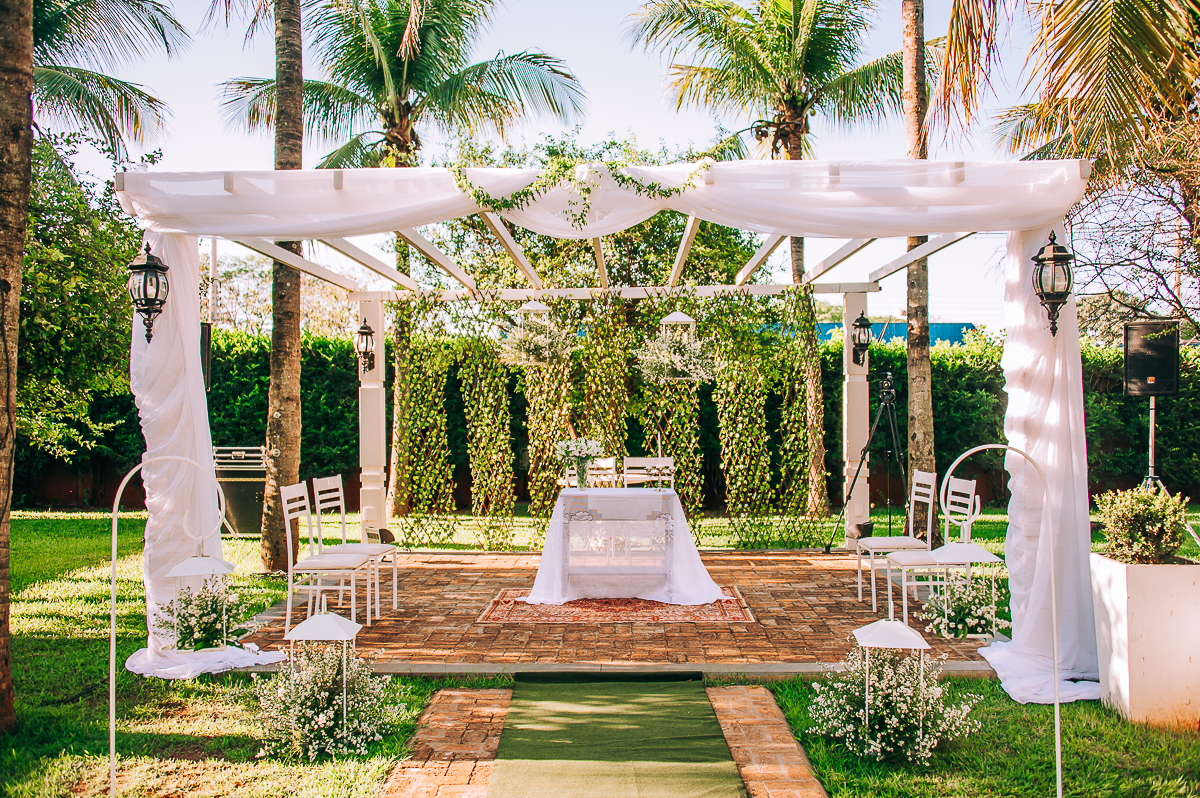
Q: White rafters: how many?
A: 9